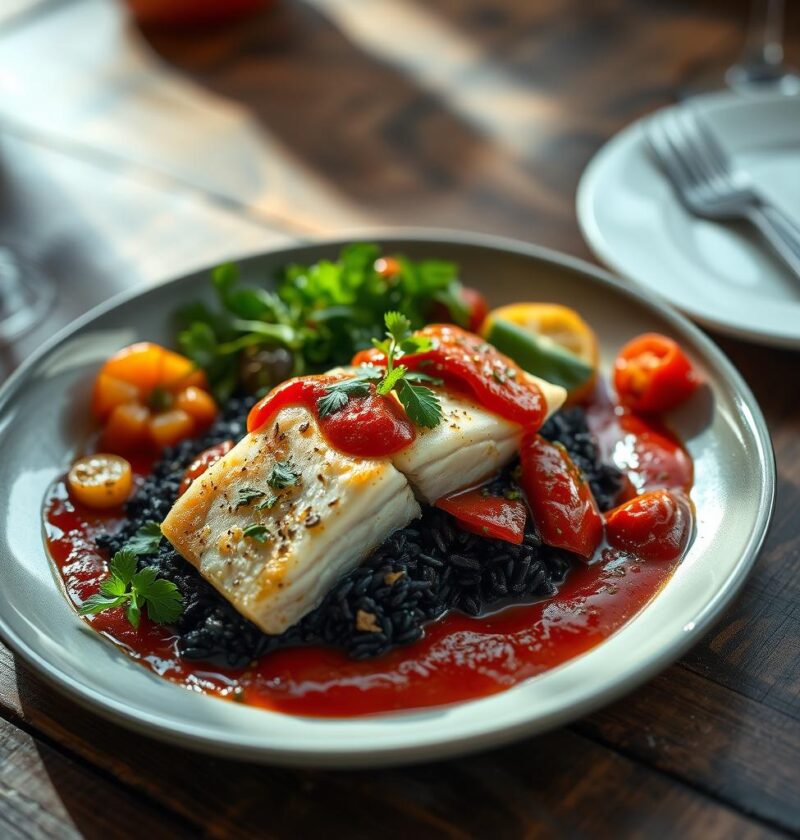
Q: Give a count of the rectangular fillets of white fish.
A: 2